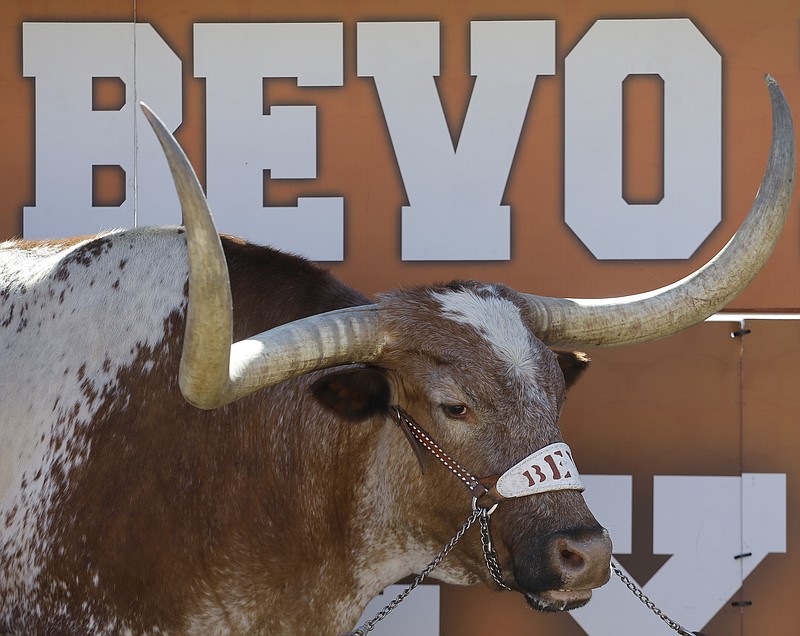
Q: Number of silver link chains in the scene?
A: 3